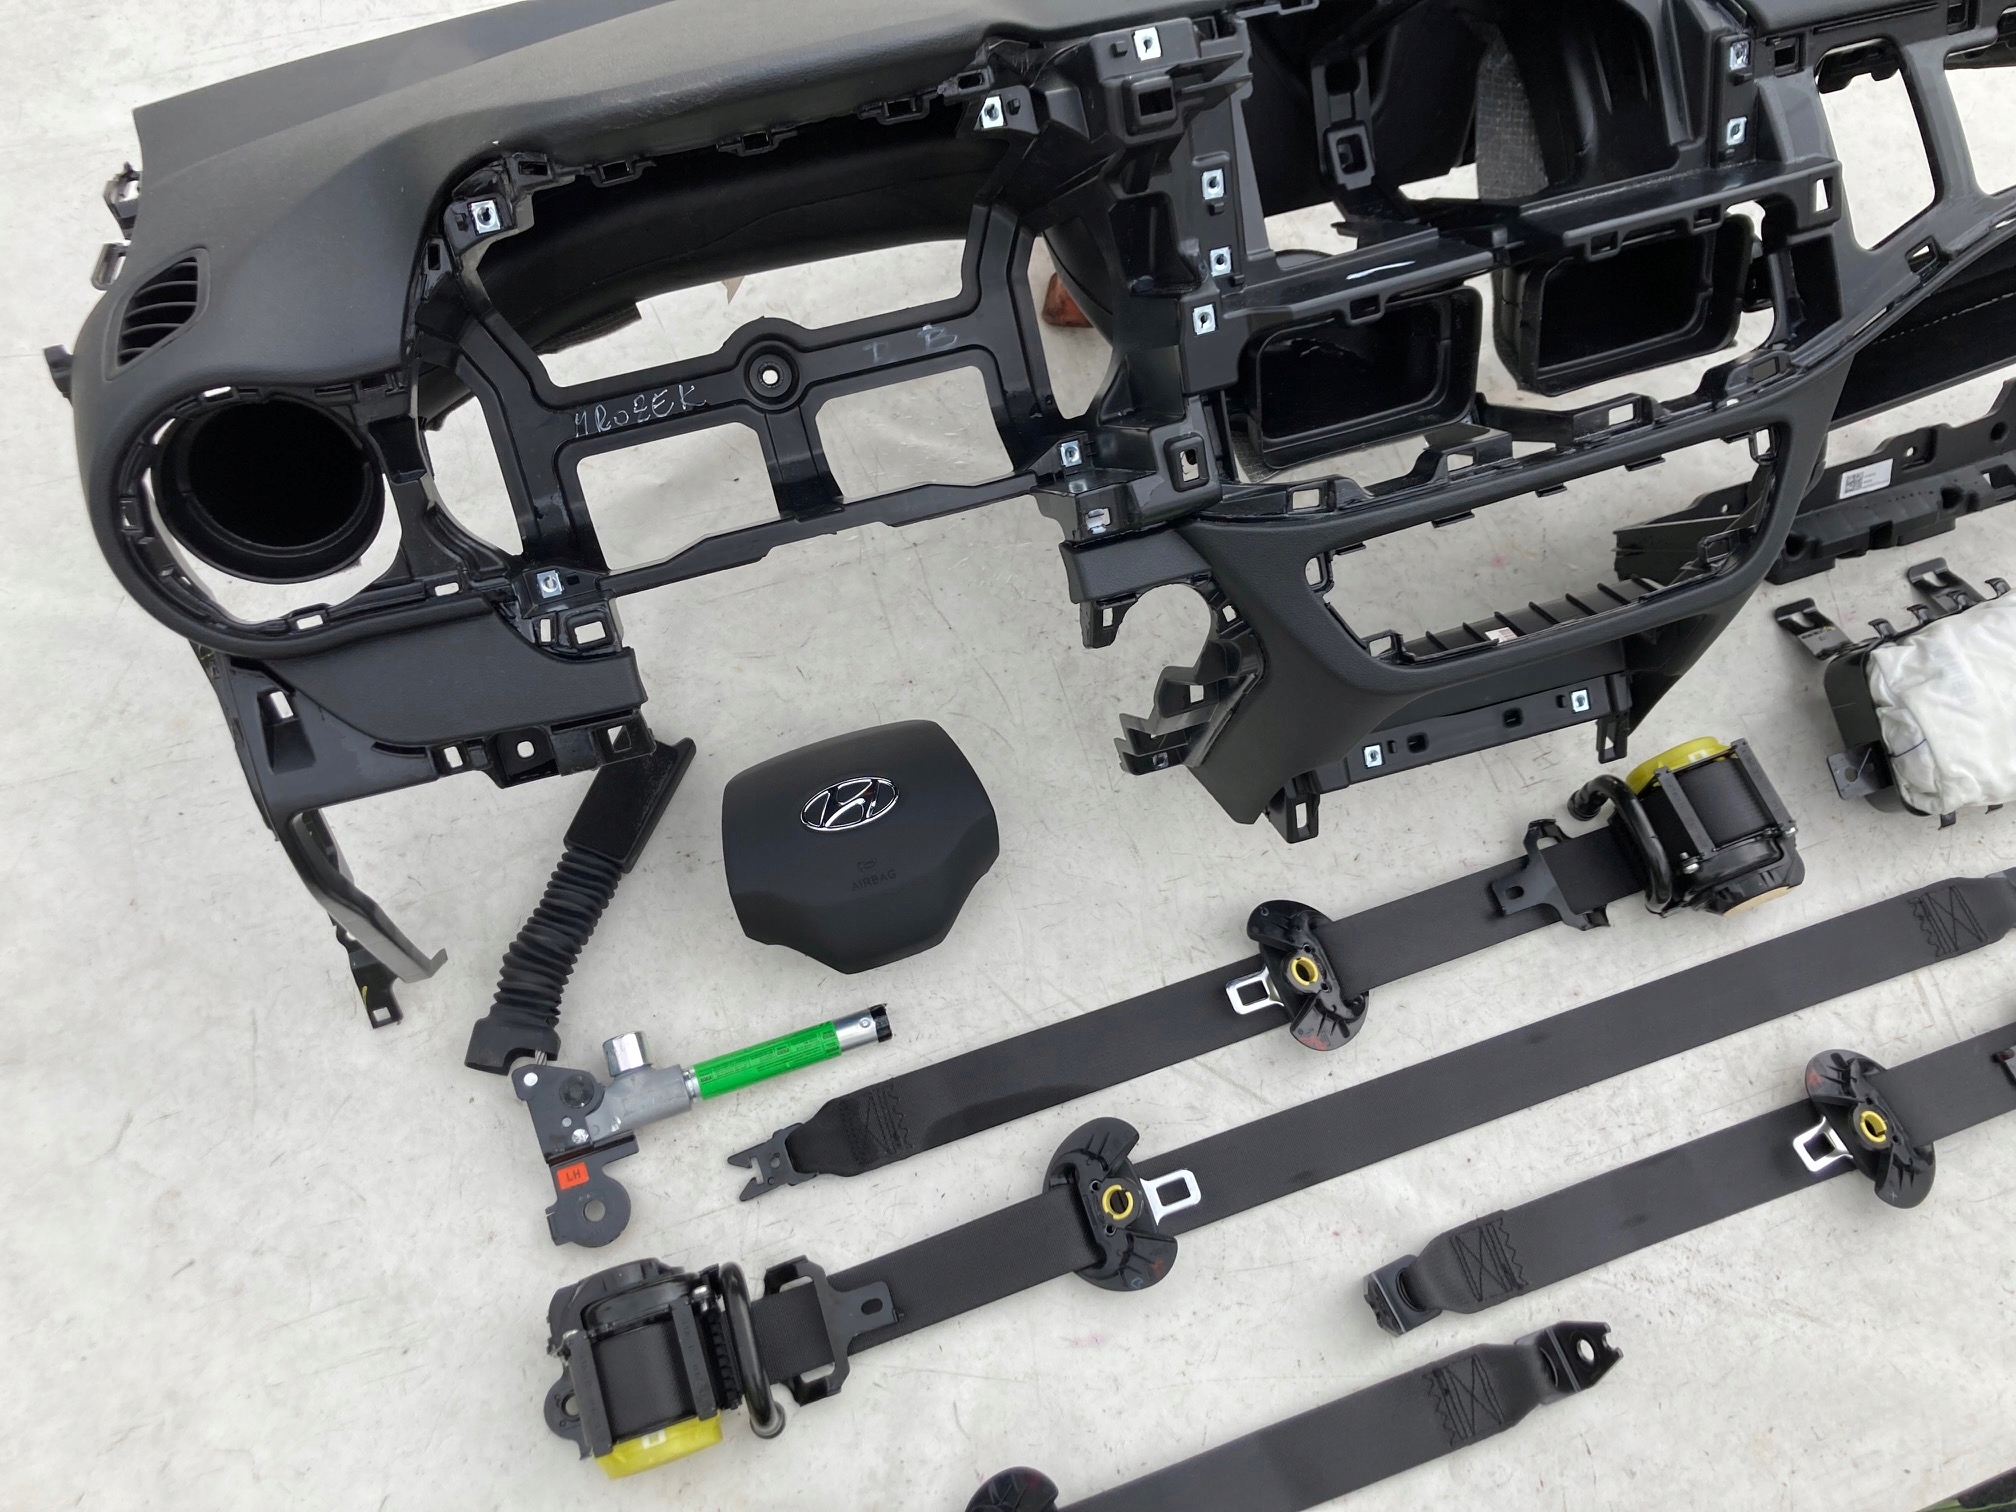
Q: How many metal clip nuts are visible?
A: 12